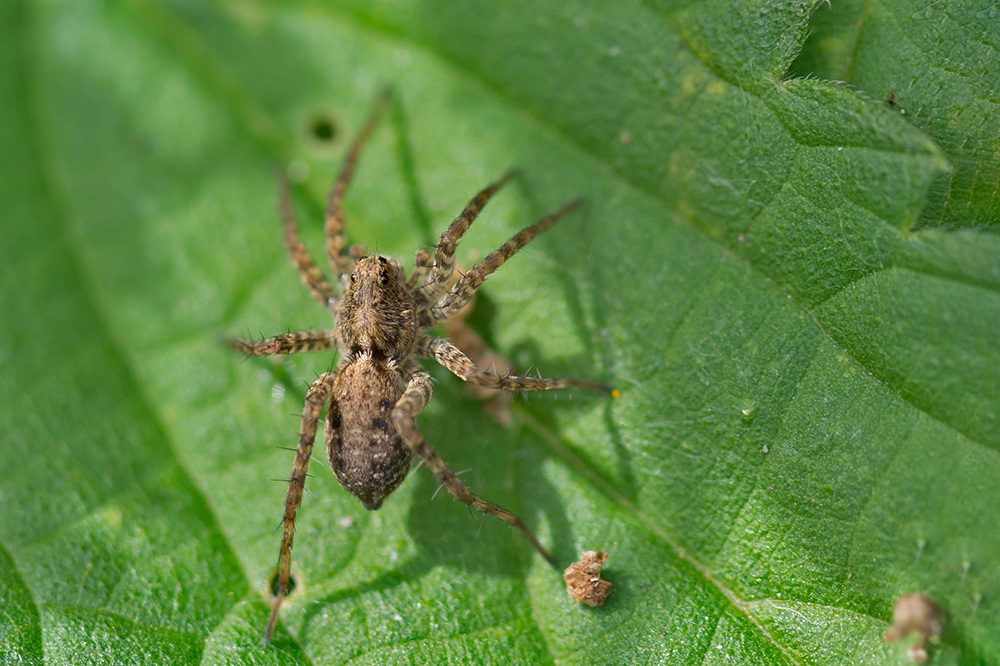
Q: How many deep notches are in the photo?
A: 2